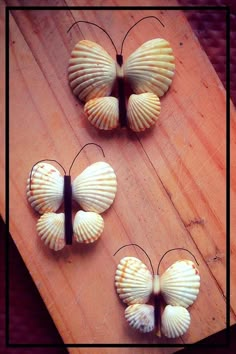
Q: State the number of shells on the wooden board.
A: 12